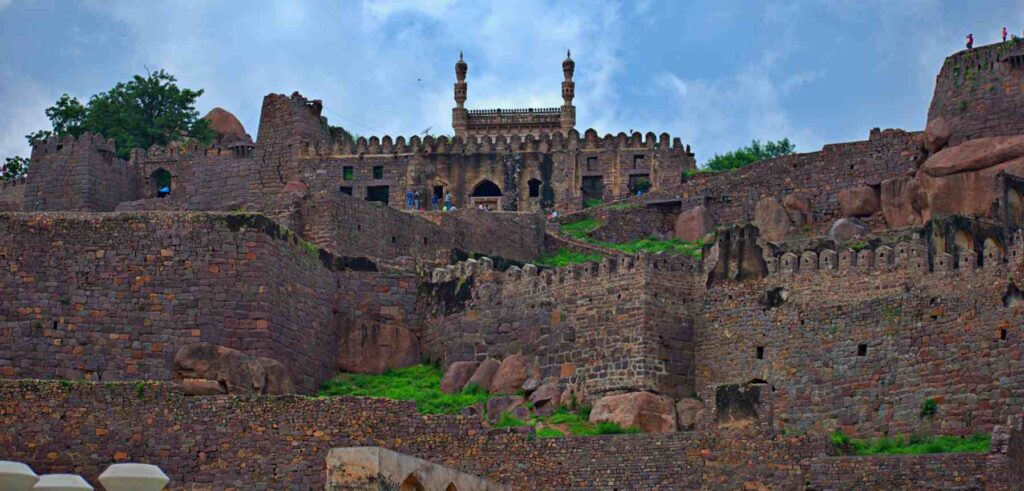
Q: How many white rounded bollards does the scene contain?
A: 3